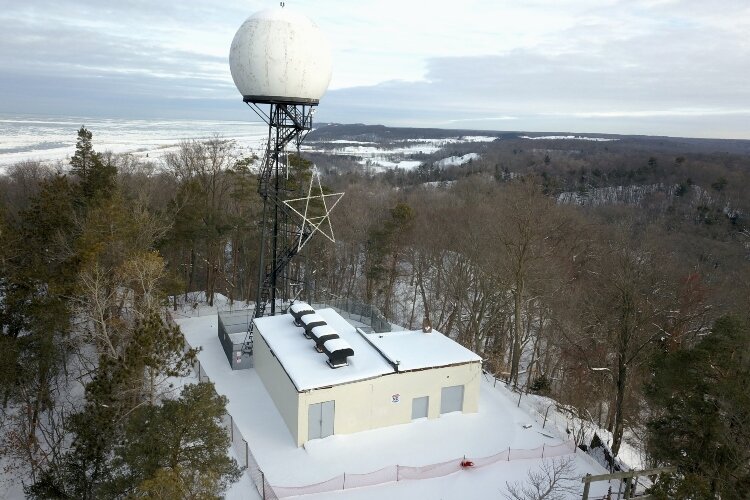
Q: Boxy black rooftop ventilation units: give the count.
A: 4